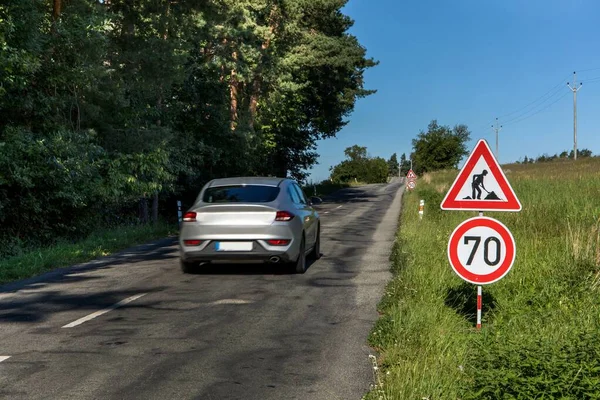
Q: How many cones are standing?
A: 0